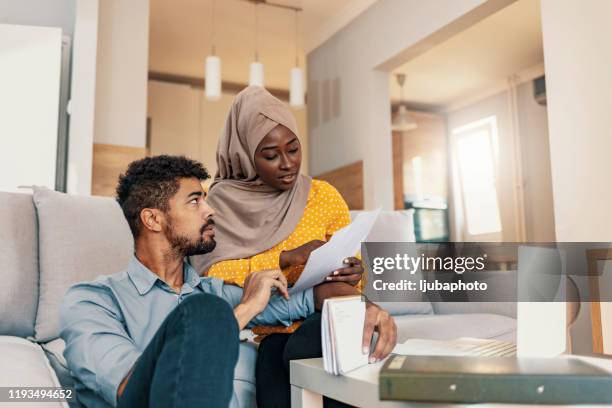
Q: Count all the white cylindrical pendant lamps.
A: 3